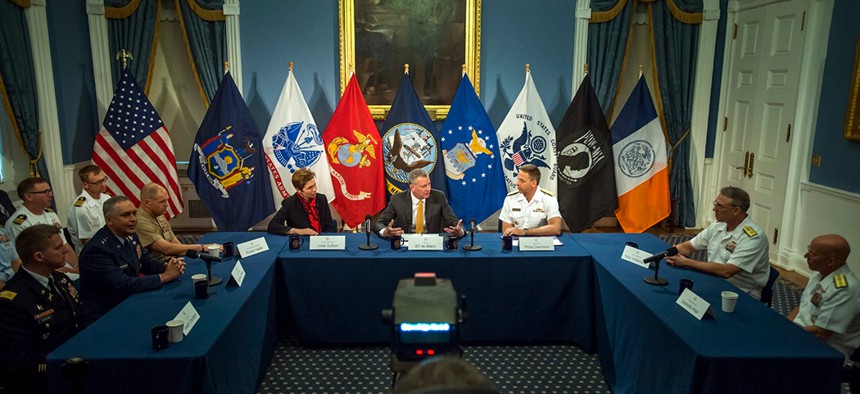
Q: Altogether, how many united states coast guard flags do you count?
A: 1